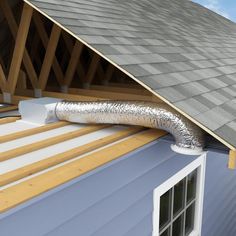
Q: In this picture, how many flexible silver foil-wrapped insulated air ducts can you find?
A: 1